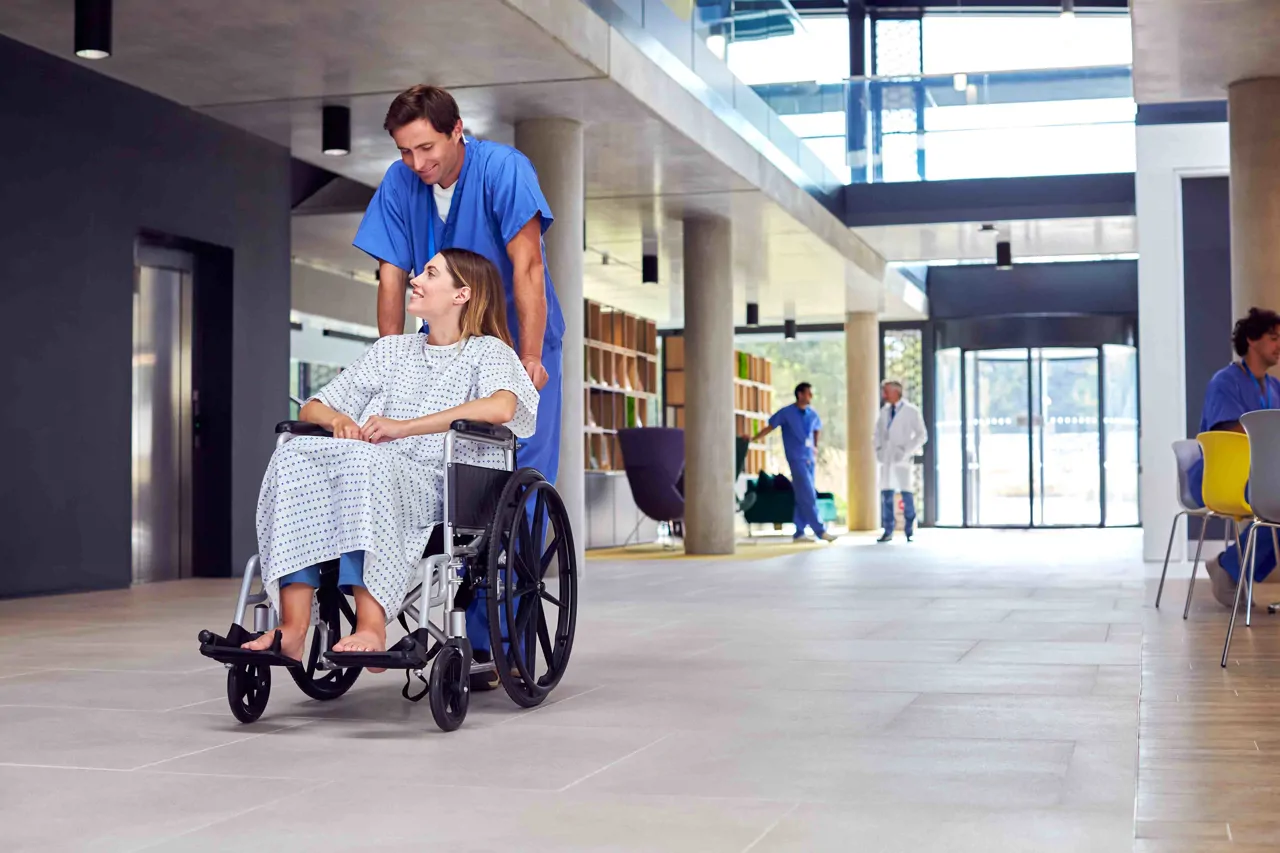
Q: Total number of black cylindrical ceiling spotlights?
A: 6